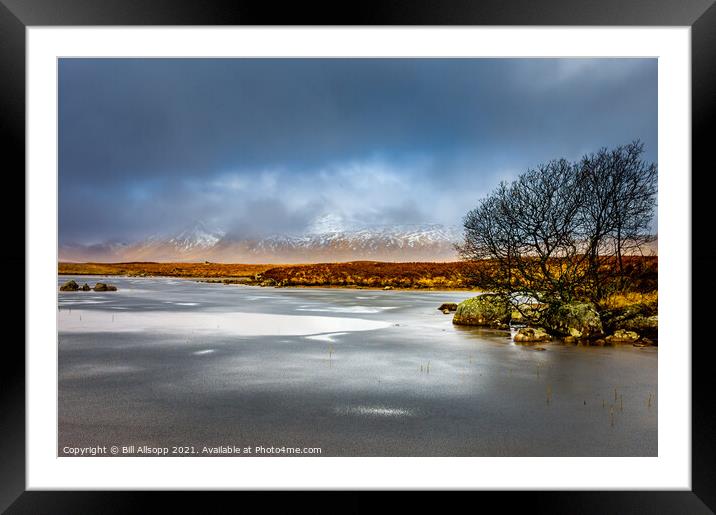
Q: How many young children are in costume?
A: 0